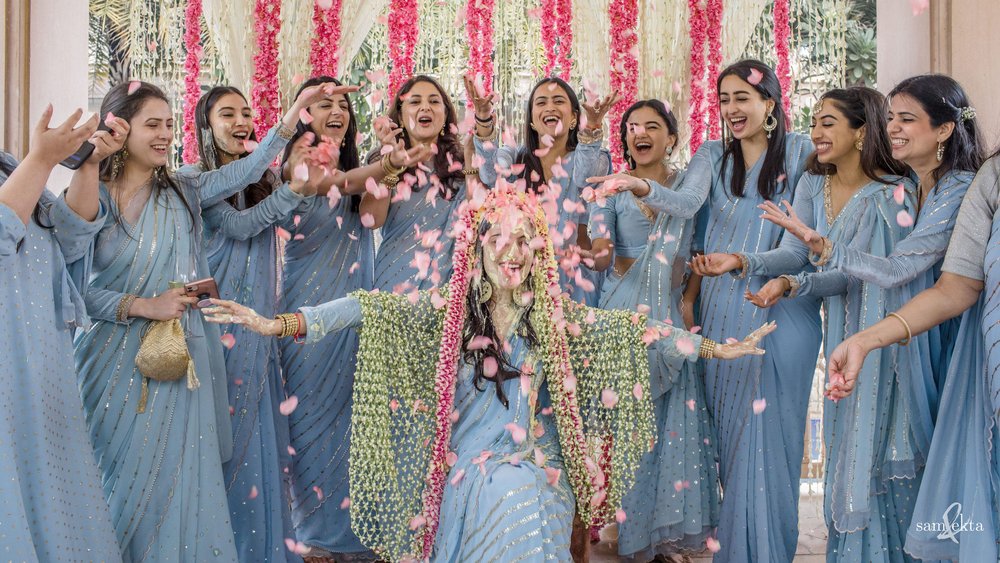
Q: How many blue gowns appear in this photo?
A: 12